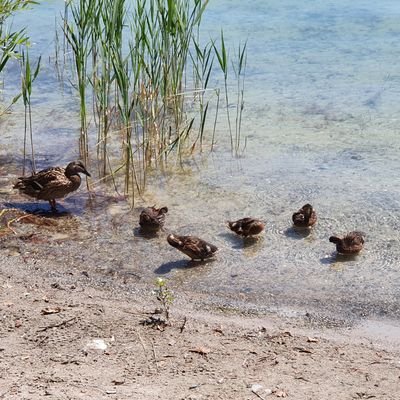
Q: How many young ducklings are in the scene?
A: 5